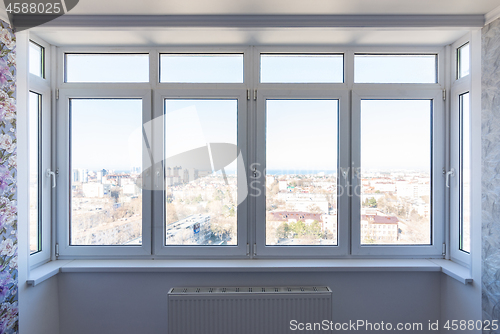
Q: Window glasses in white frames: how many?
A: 12